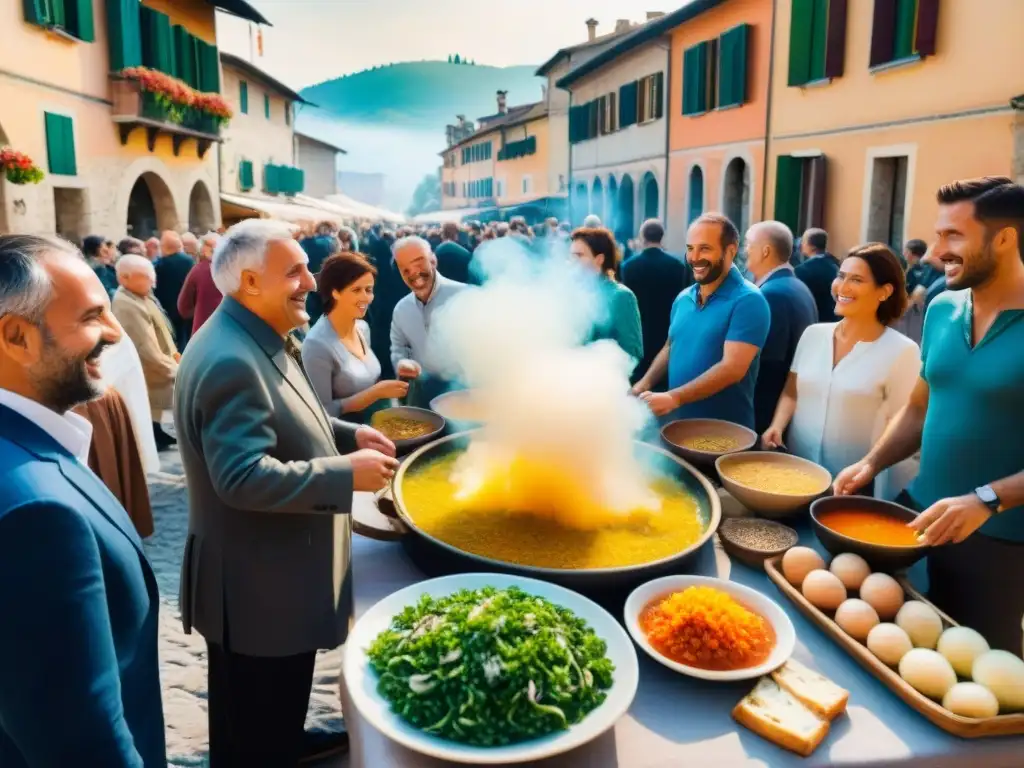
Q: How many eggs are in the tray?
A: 11